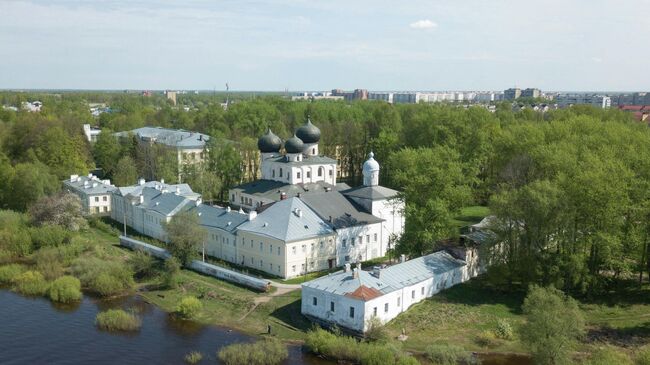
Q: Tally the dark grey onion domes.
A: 3